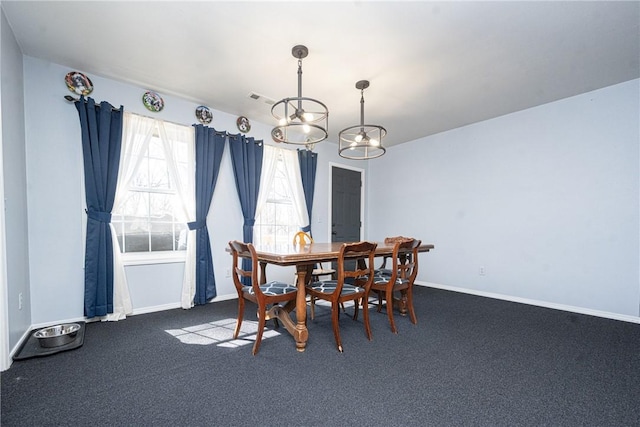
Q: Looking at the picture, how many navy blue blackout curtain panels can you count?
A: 4